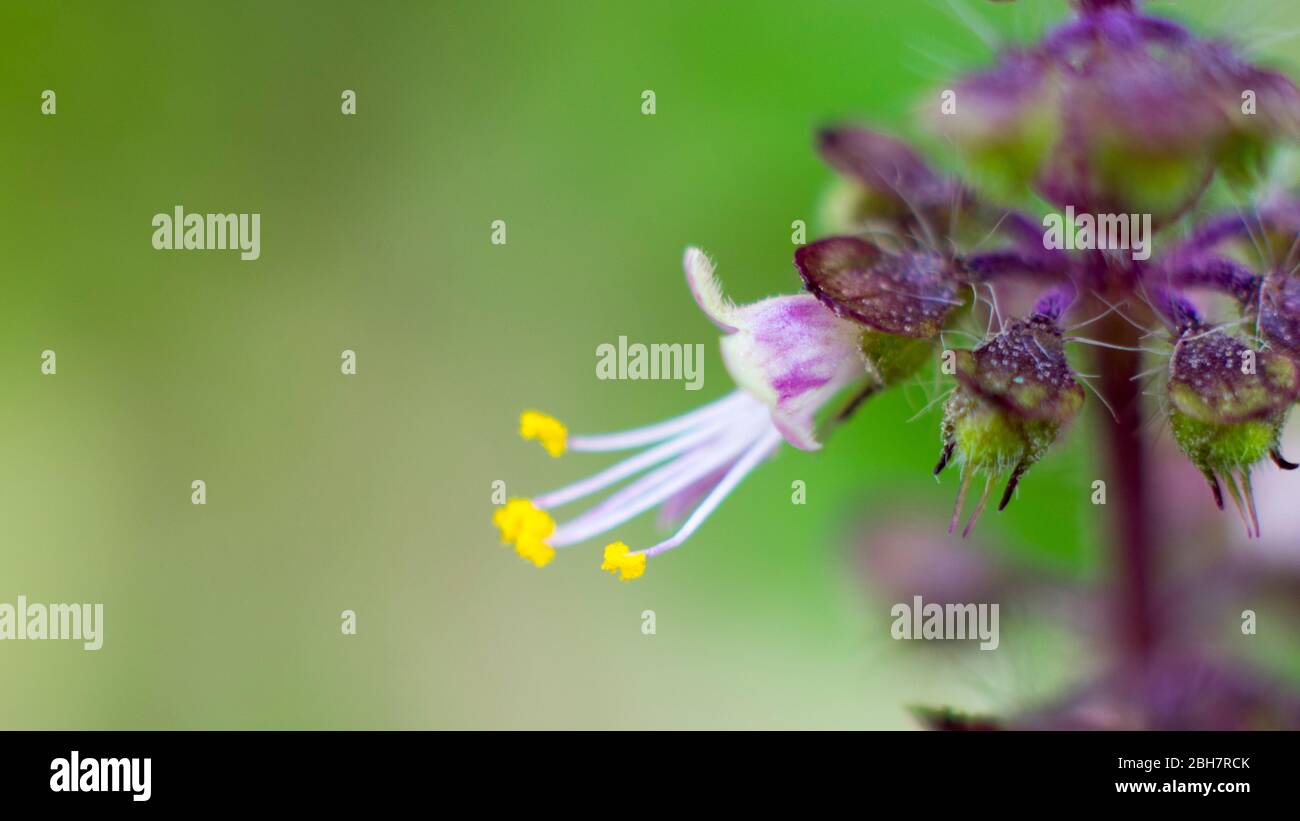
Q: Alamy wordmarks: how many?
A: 6